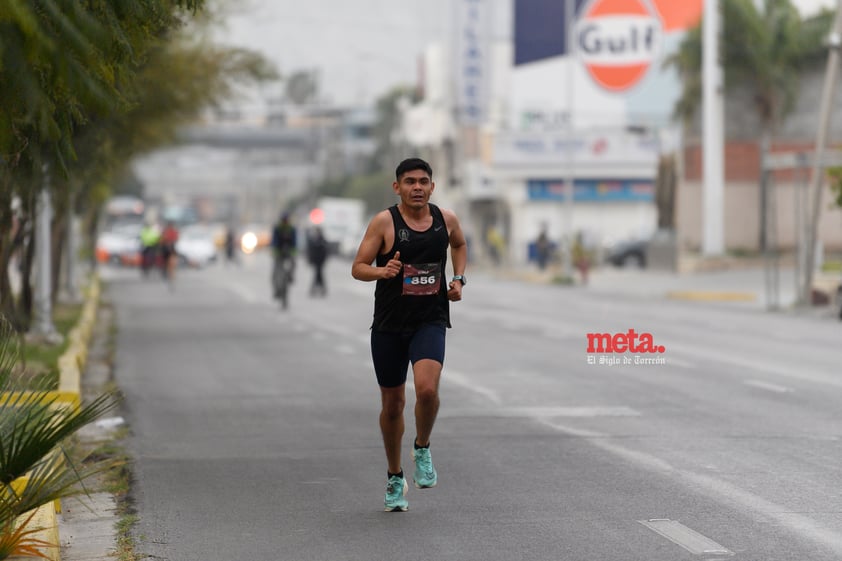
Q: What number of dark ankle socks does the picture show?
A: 2